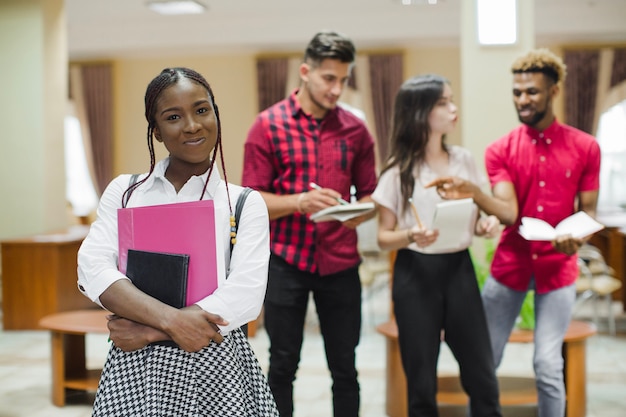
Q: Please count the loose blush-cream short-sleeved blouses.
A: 1